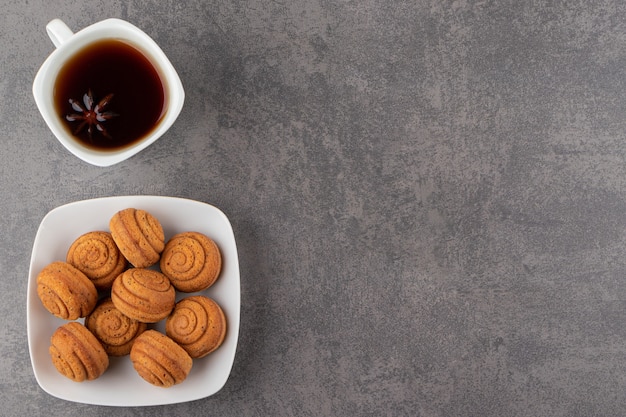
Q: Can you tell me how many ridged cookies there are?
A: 9